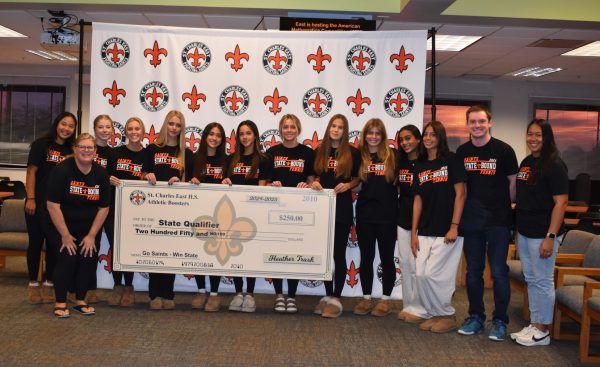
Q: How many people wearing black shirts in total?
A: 14